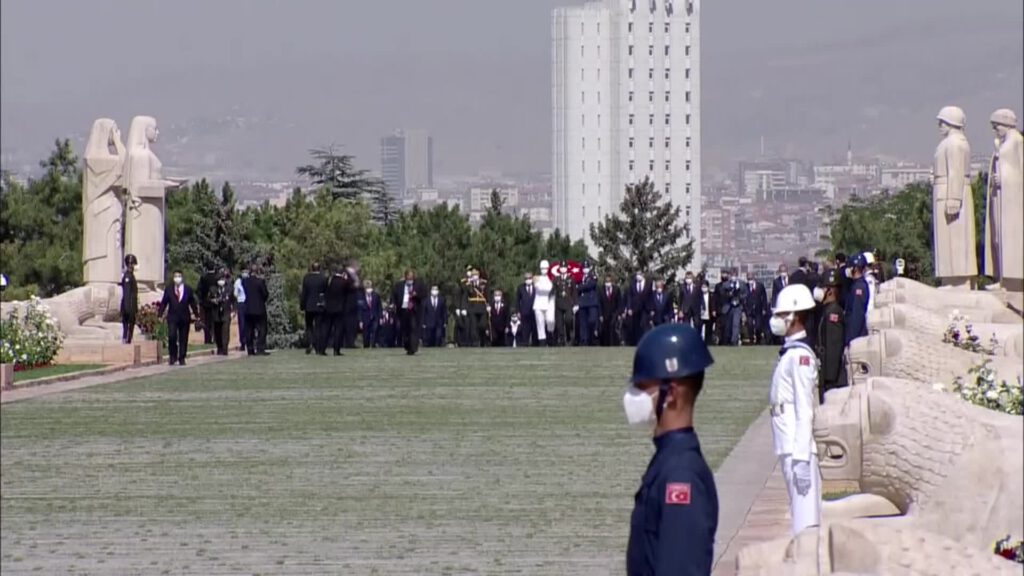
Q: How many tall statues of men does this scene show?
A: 2